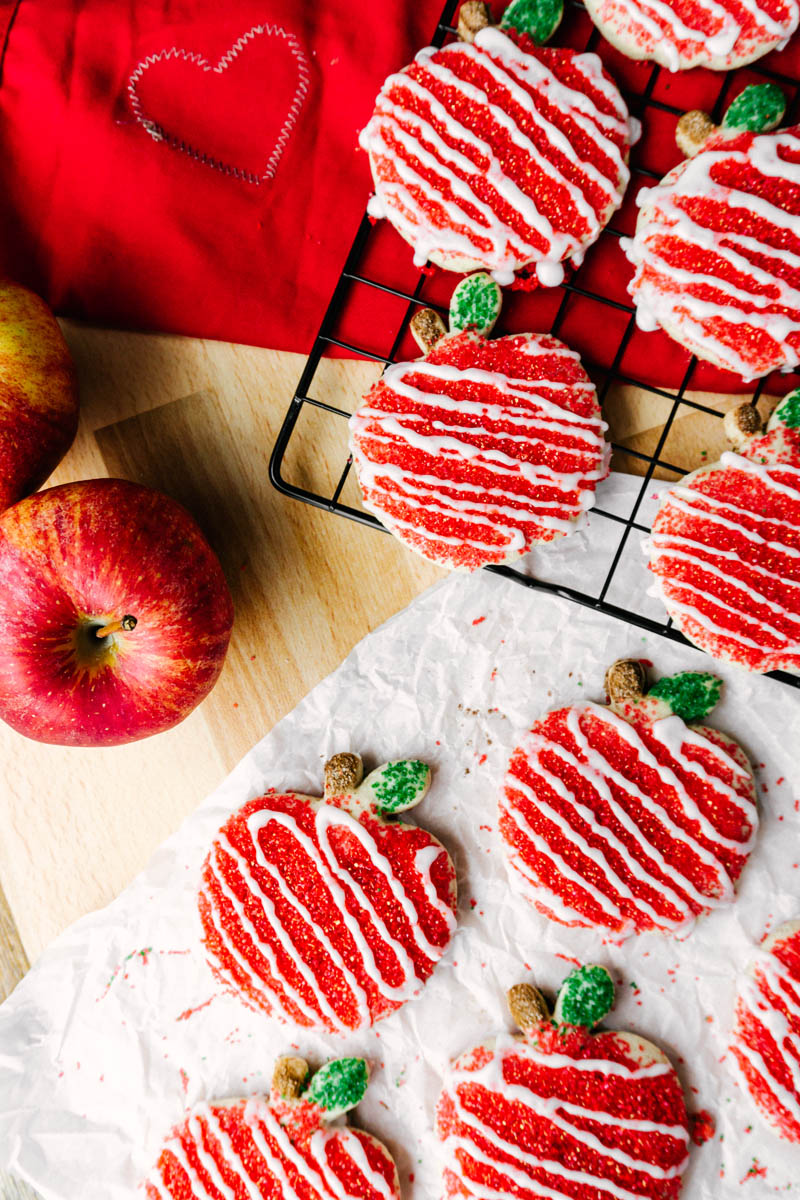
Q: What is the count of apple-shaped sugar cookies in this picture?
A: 10